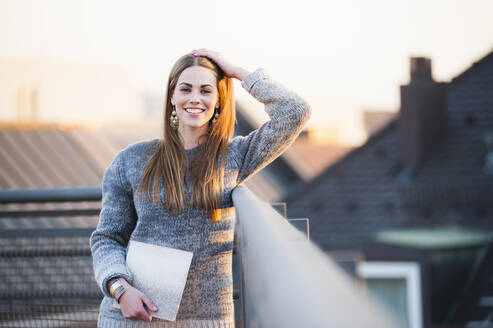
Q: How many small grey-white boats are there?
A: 0